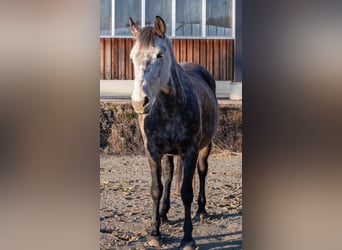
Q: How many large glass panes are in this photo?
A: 5